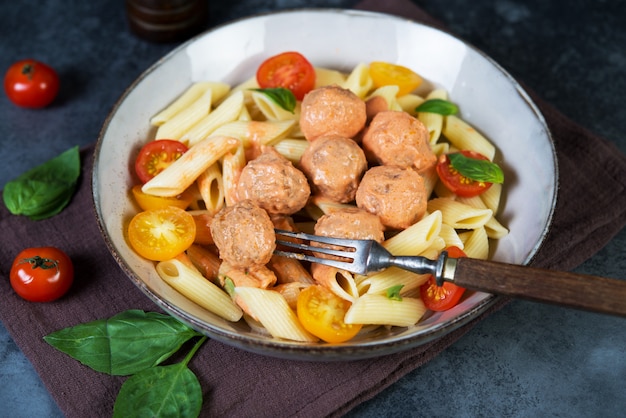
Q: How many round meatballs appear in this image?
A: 7